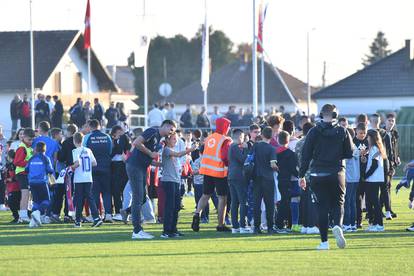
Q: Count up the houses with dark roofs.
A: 3